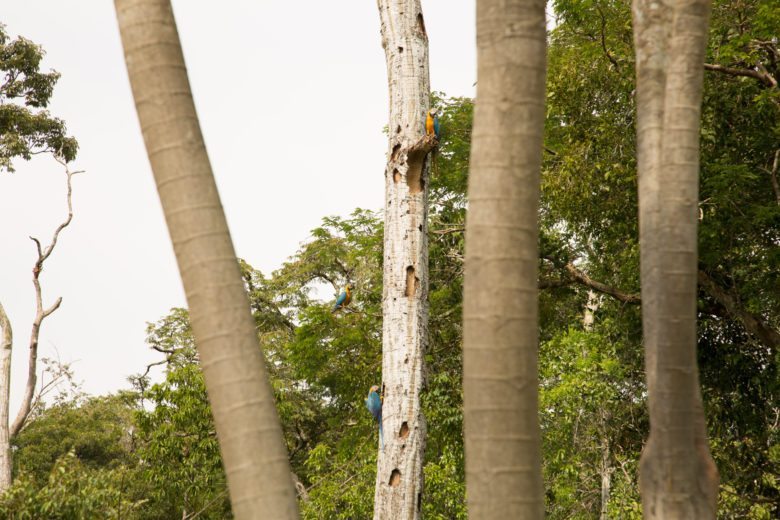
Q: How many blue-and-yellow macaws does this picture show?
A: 3